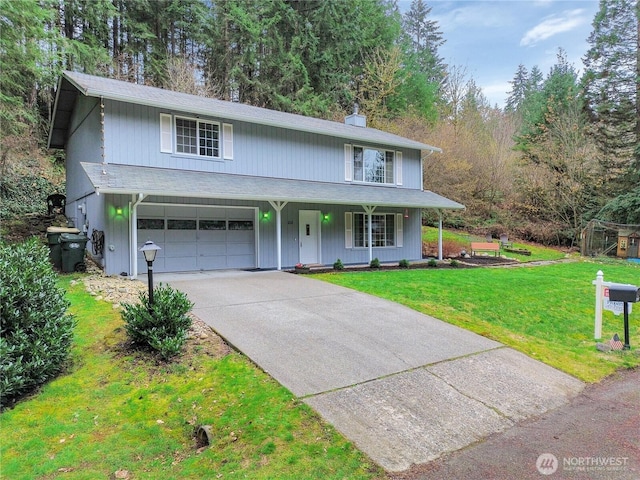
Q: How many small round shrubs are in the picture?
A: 5